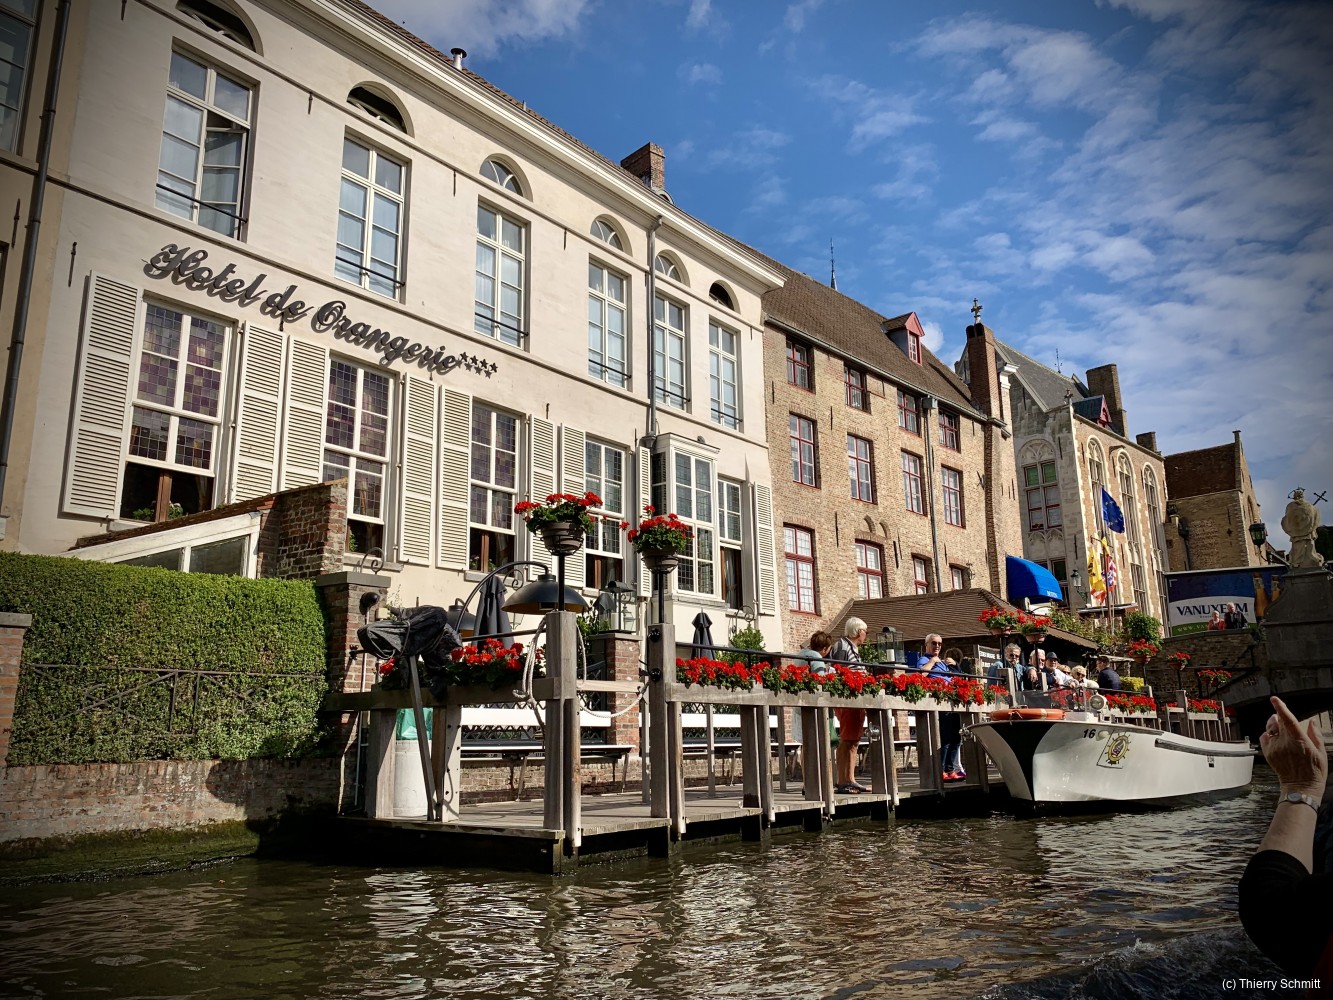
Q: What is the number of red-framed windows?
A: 13